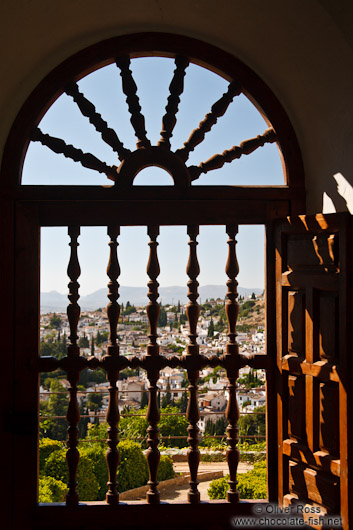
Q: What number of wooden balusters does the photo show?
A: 11